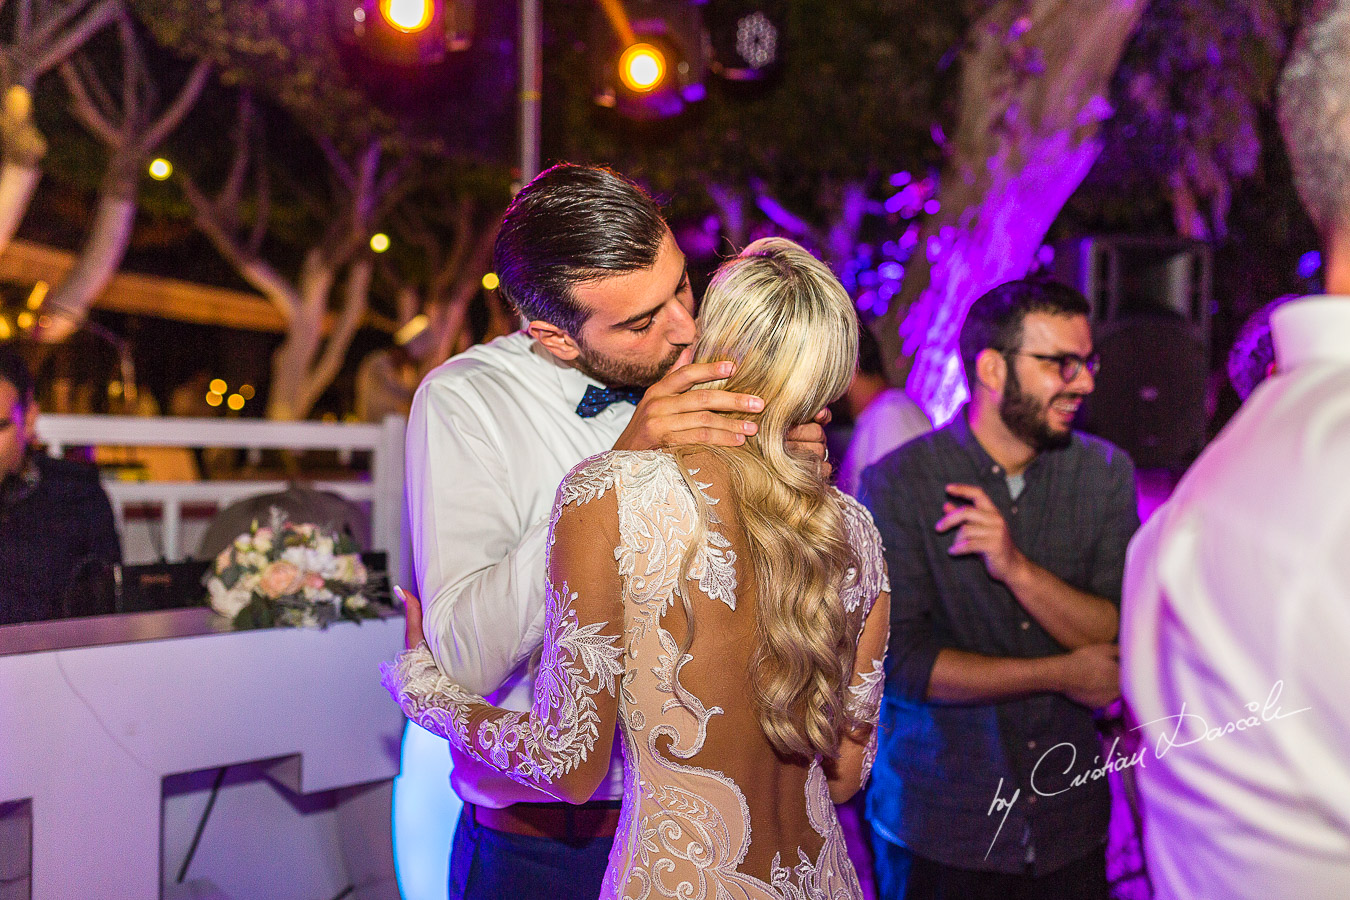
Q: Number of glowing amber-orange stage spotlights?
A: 2